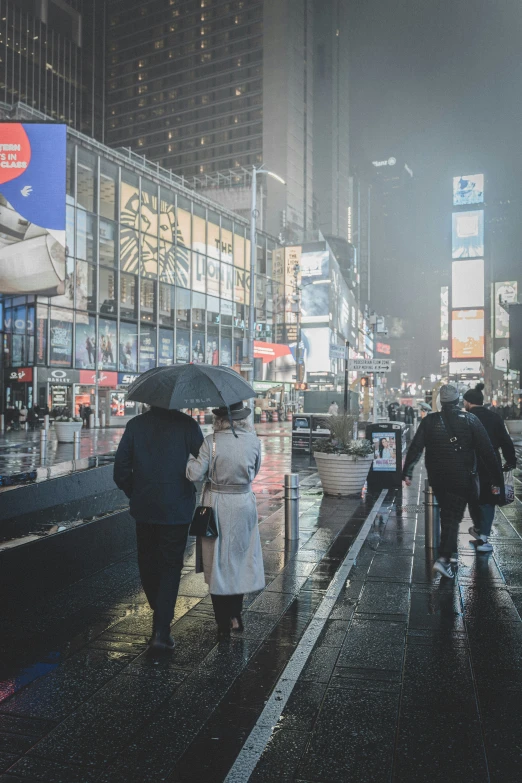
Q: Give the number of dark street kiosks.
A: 1